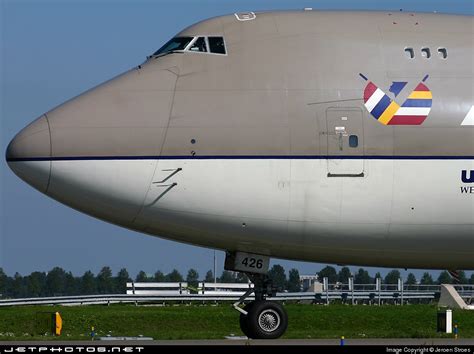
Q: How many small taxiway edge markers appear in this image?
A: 3